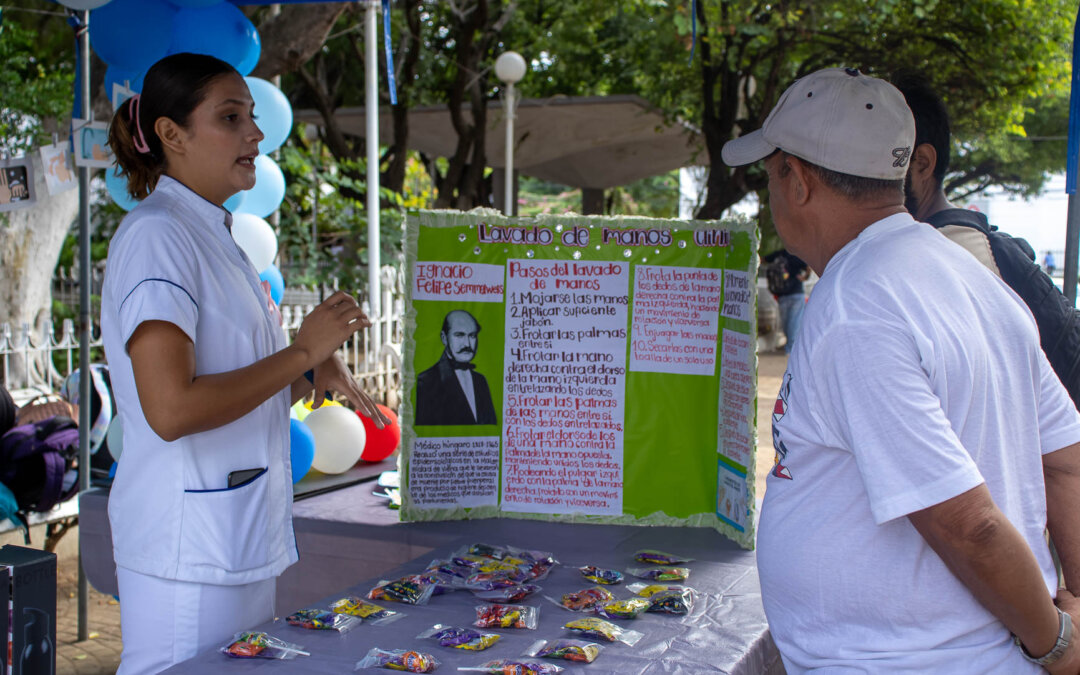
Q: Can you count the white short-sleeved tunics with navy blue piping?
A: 1